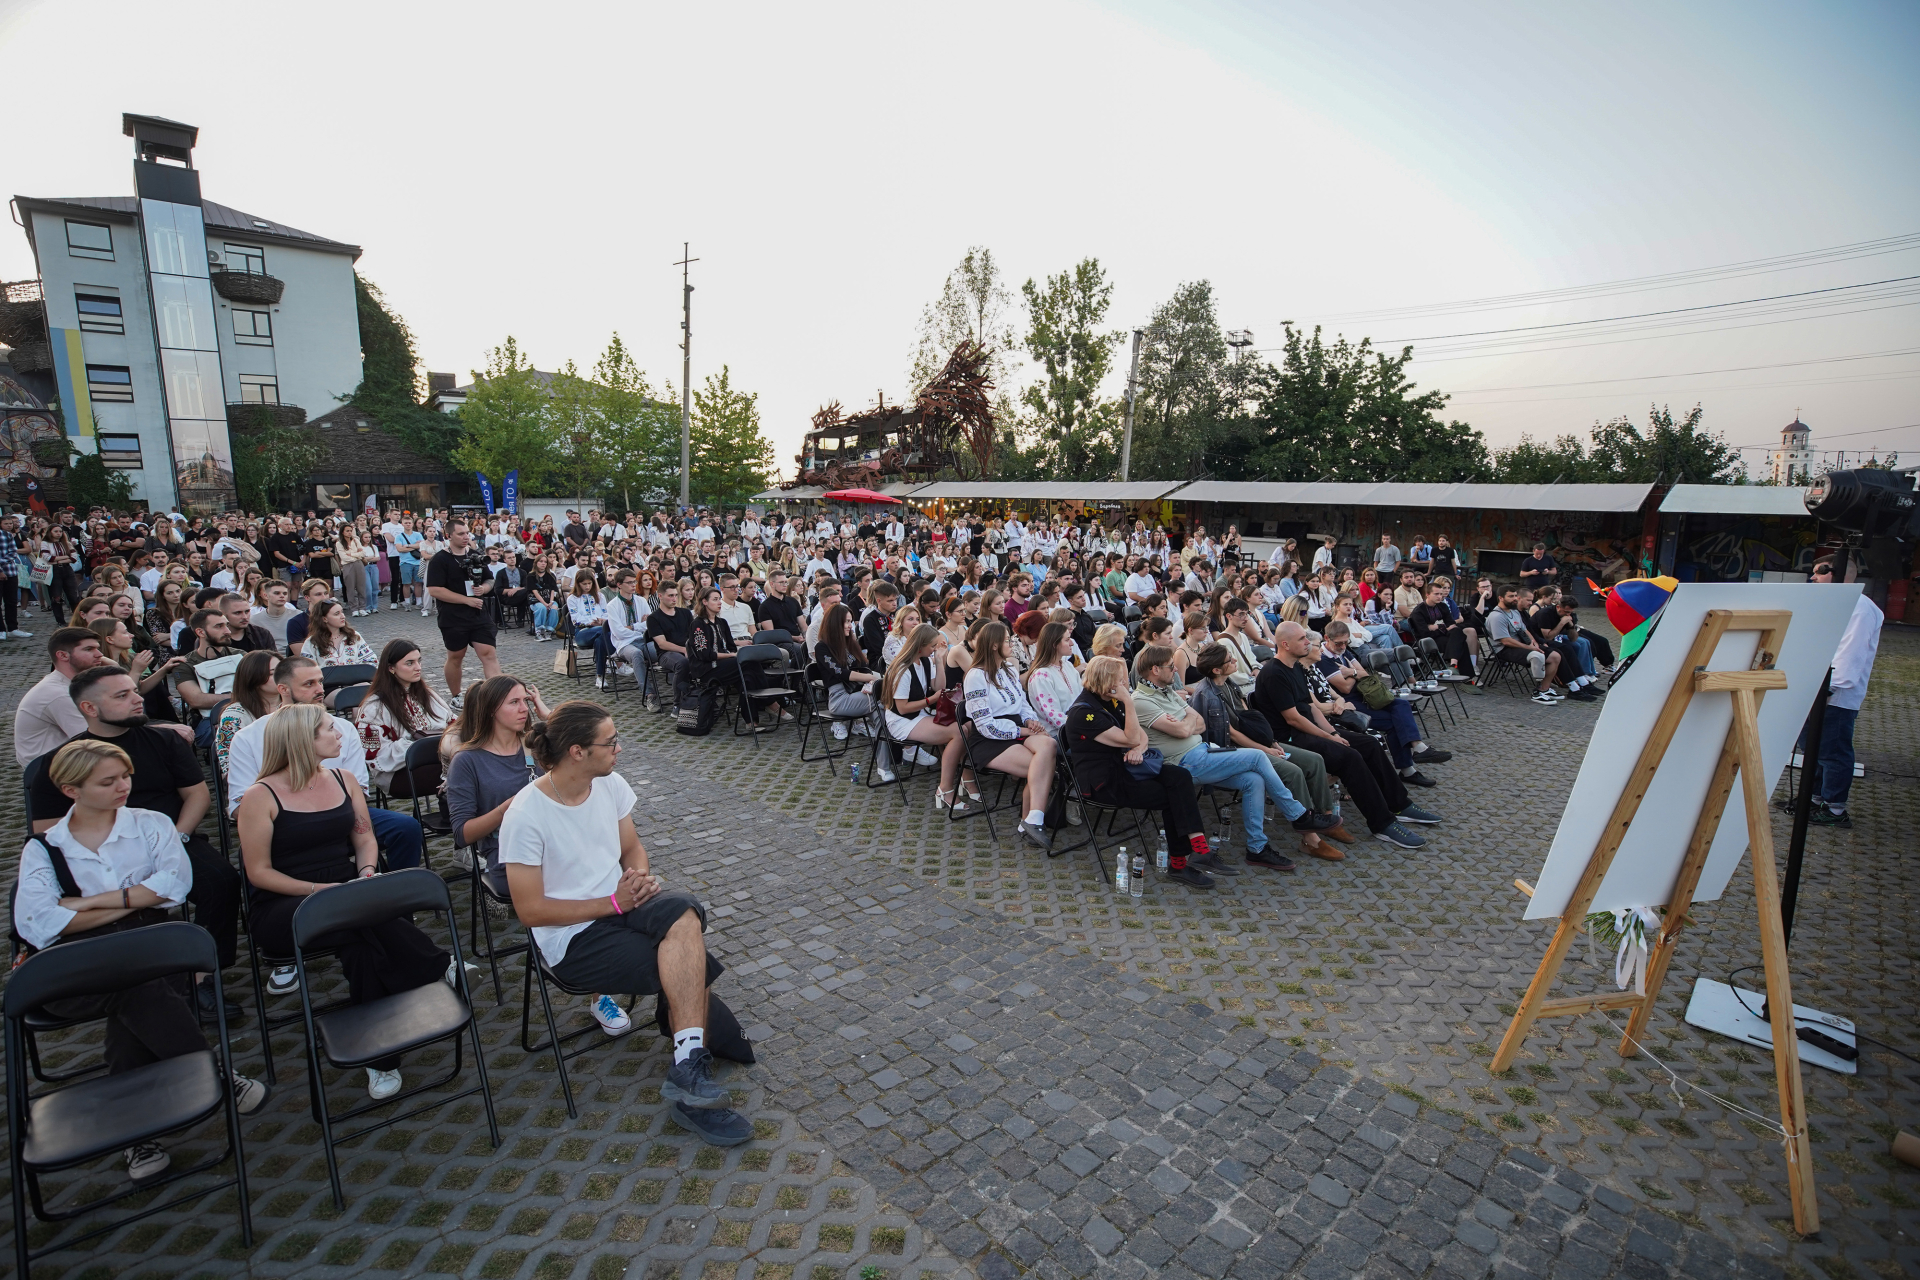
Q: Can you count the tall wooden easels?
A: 1